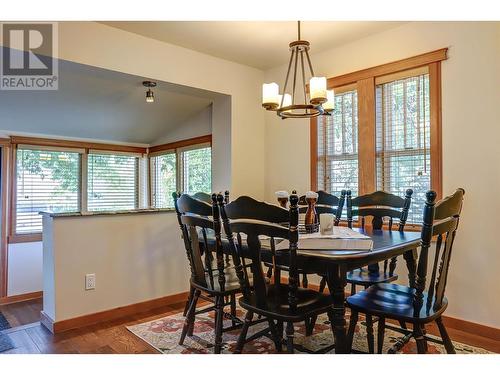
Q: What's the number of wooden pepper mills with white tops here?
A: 2